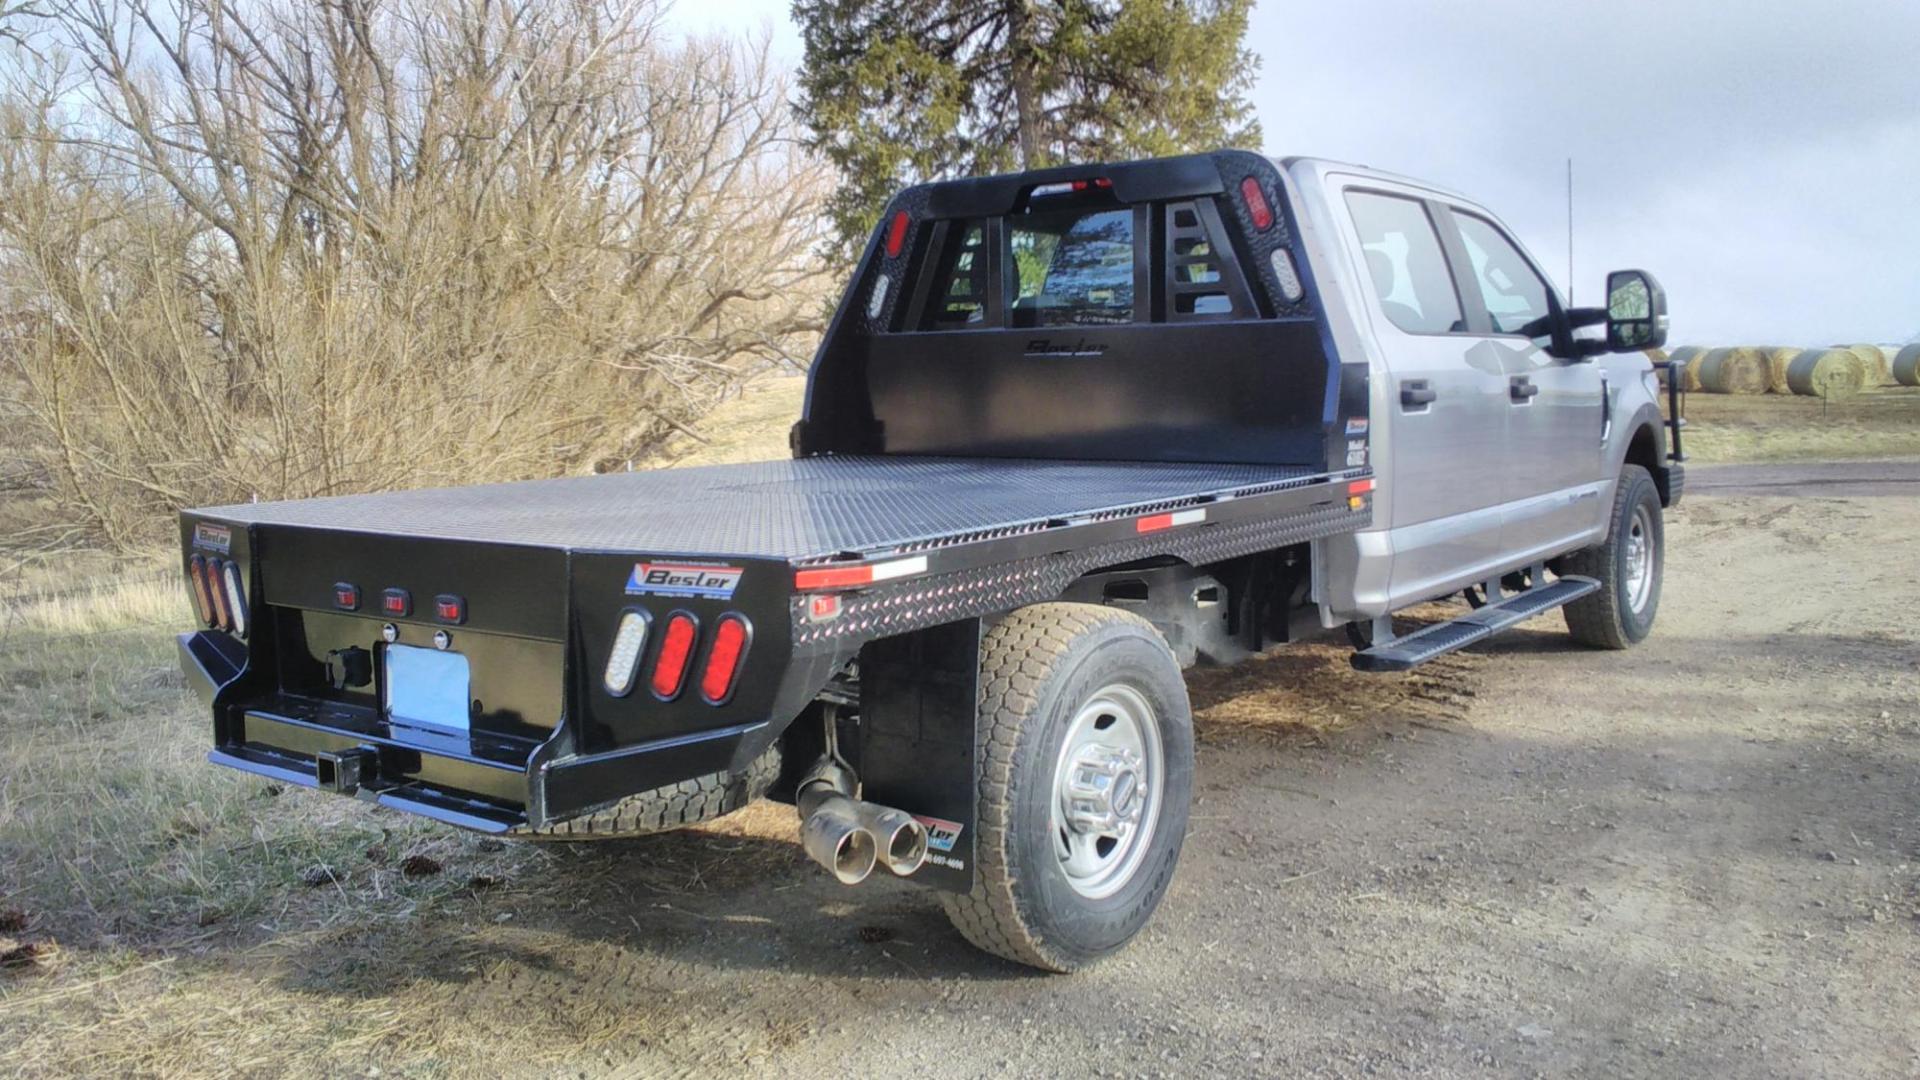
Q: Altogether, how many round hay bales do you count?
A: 7